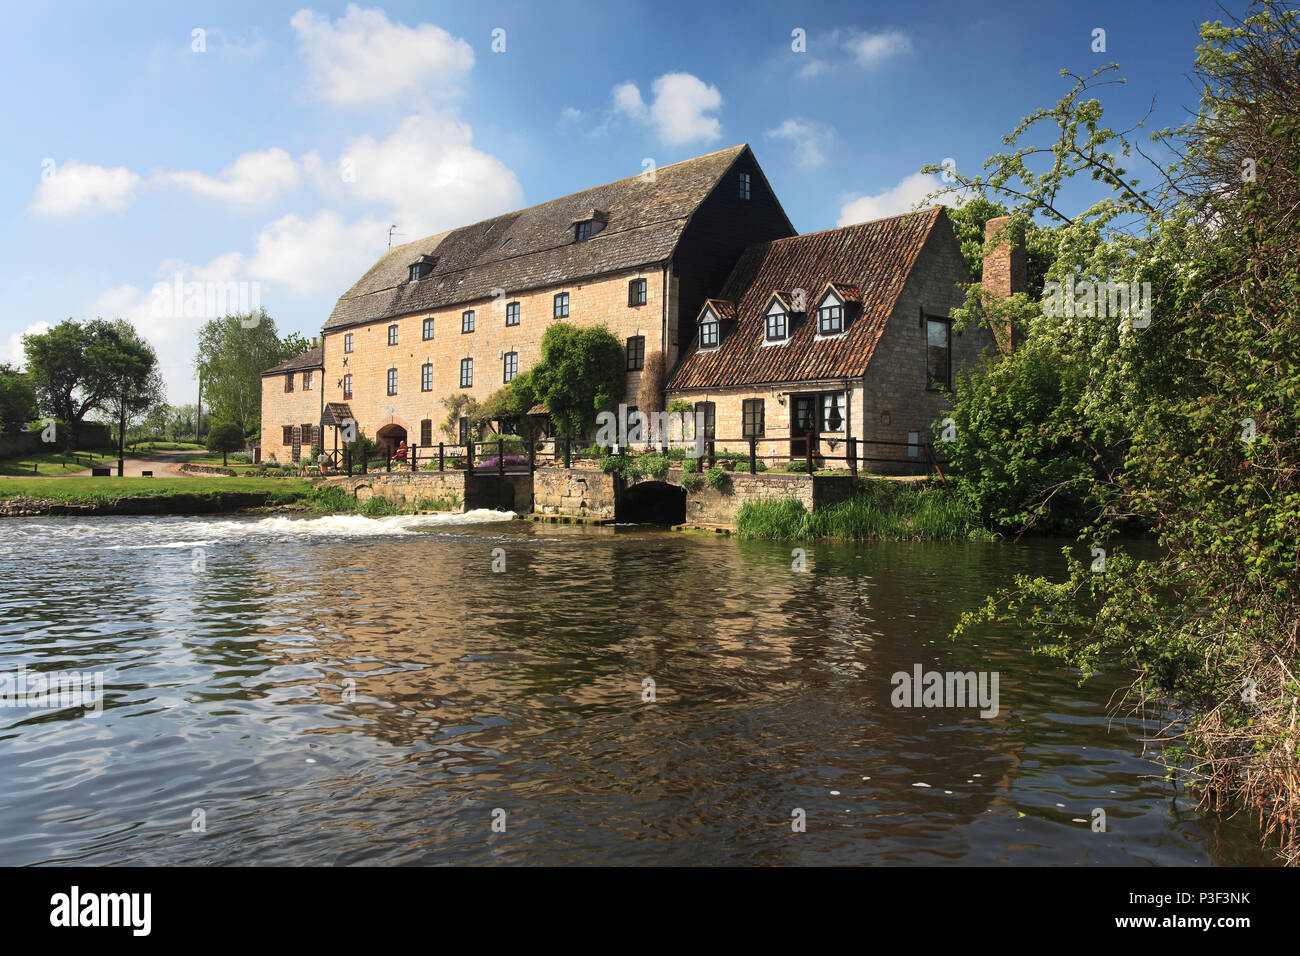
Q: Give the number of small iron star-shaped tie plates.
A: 2